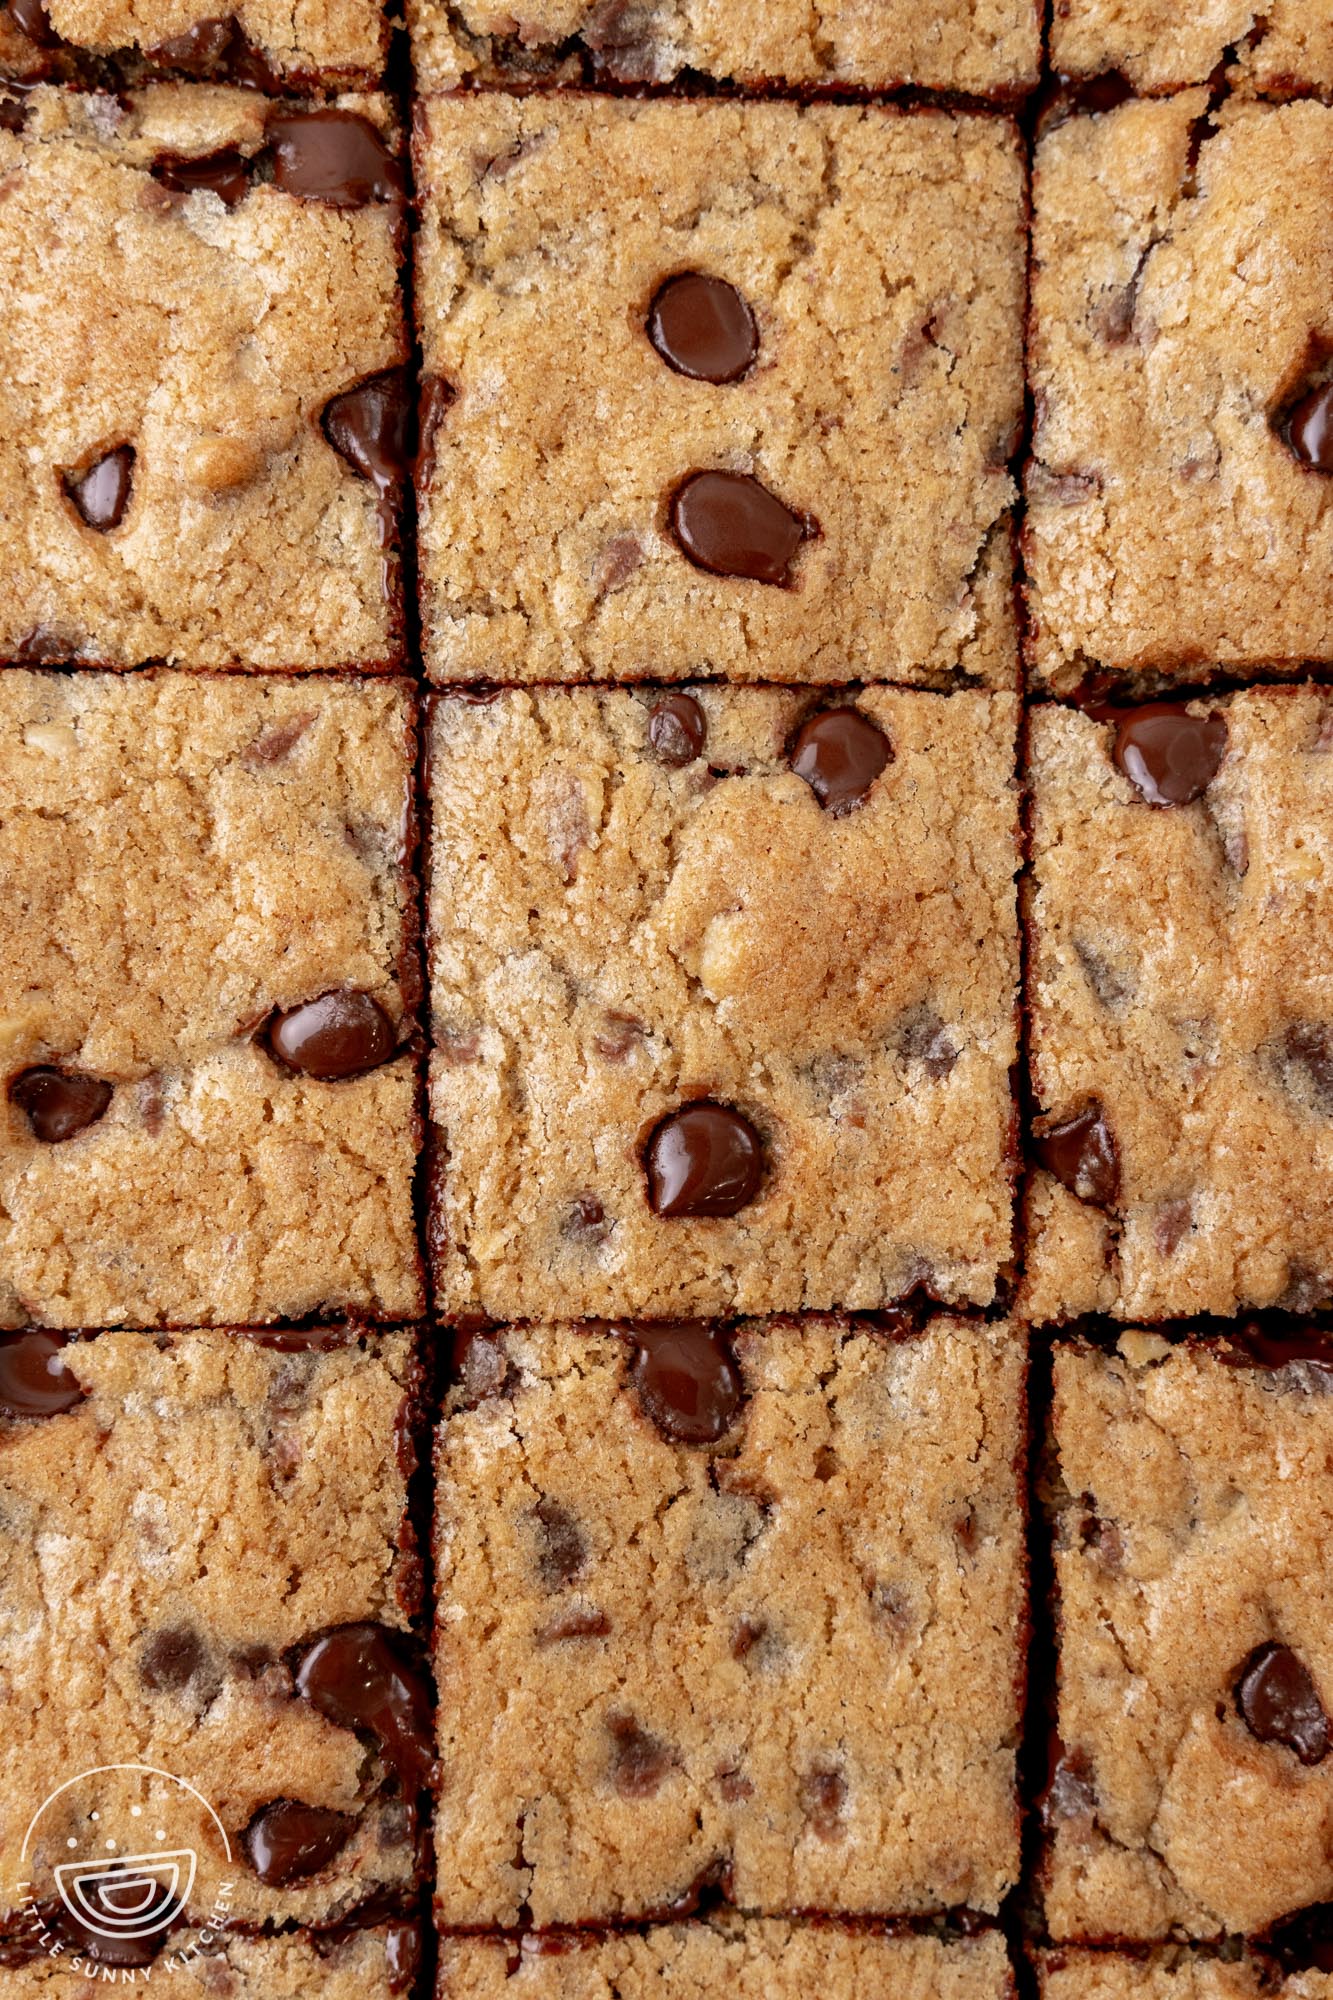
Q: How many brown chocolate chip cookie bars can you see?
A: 15